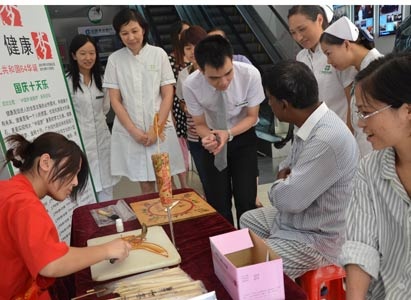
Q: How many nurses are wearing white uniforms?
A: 4